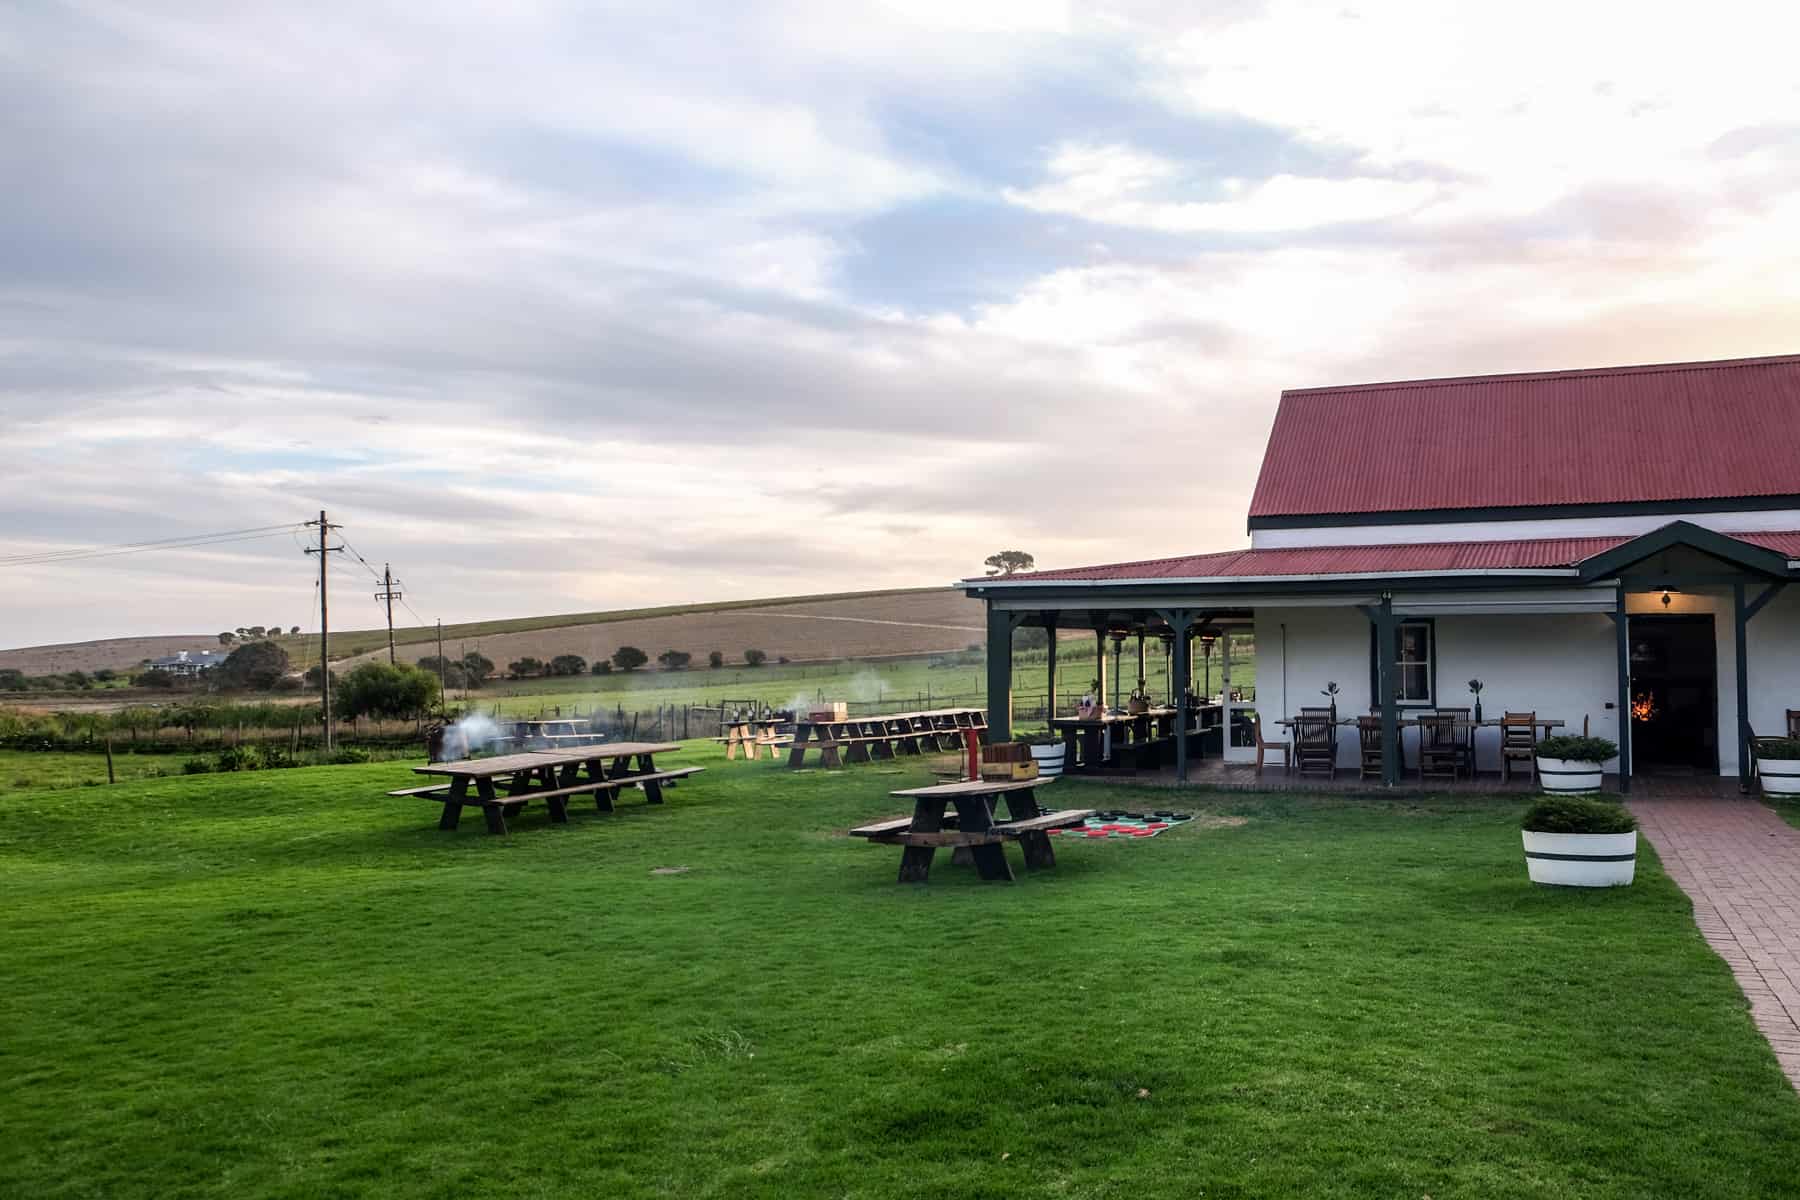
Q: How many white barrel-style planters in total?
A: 4